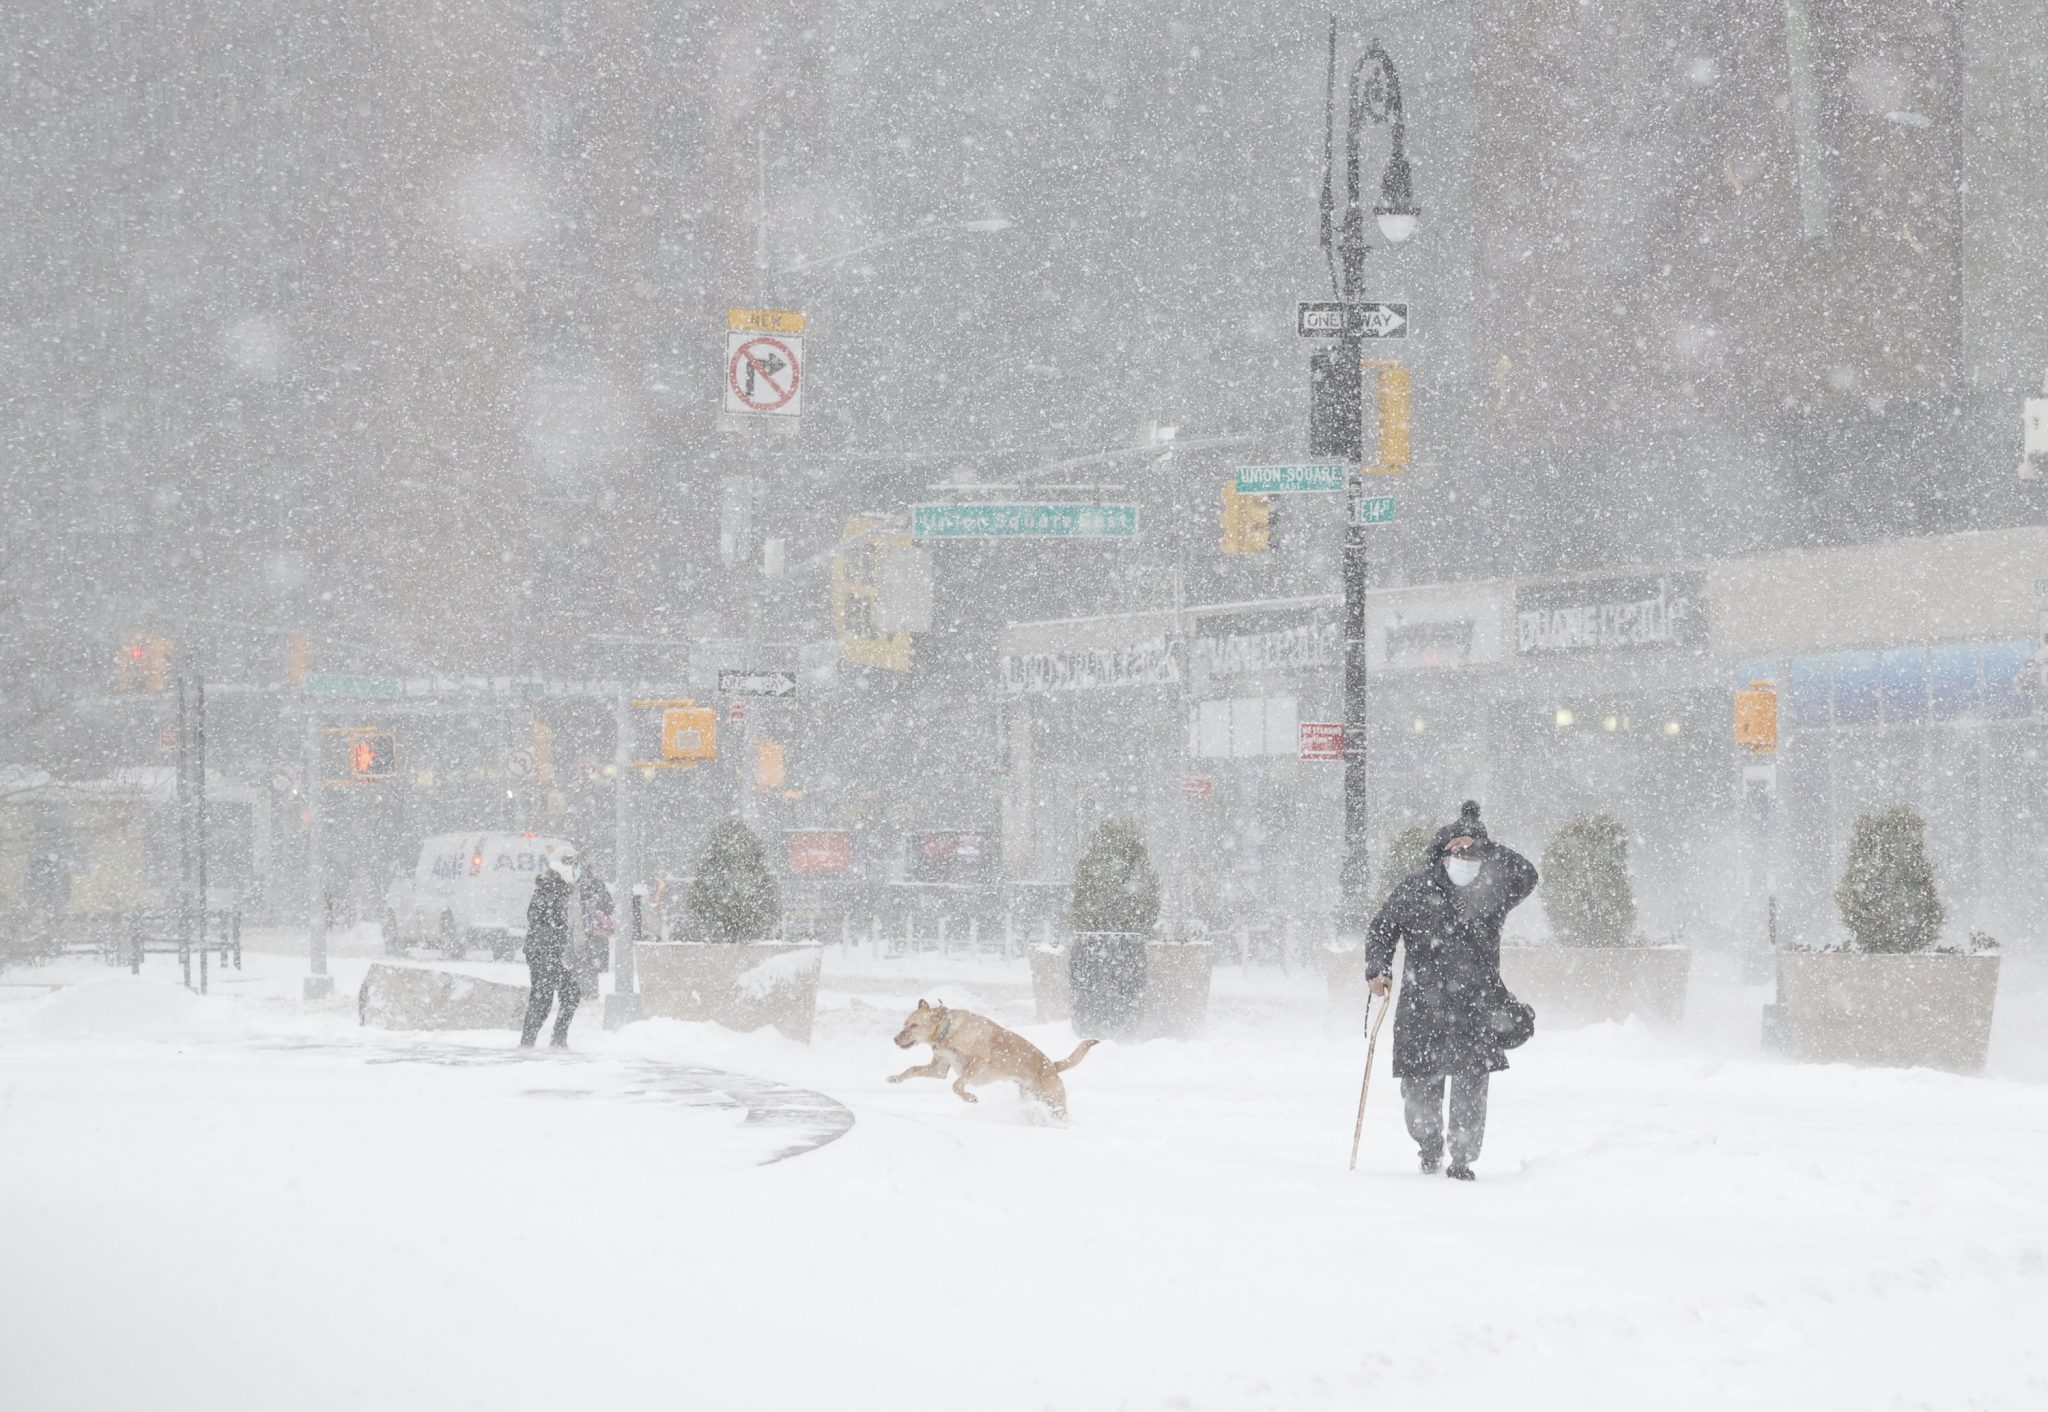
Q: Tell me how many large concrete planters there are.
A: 5